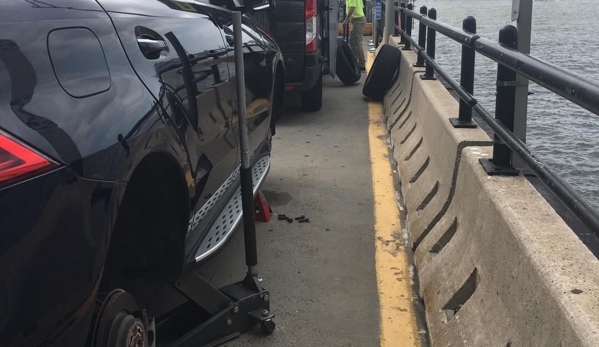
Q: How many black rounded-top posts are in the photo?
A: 7